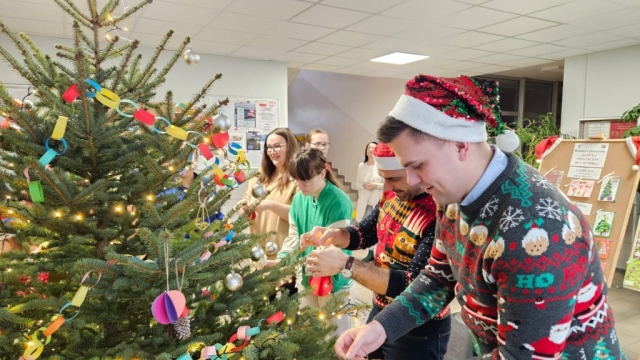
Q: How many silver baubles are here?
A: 6